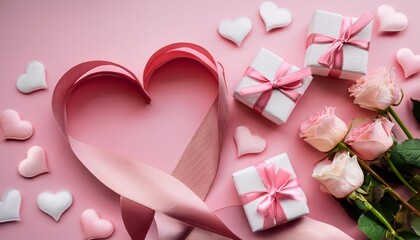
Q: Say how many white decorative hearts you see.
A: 5